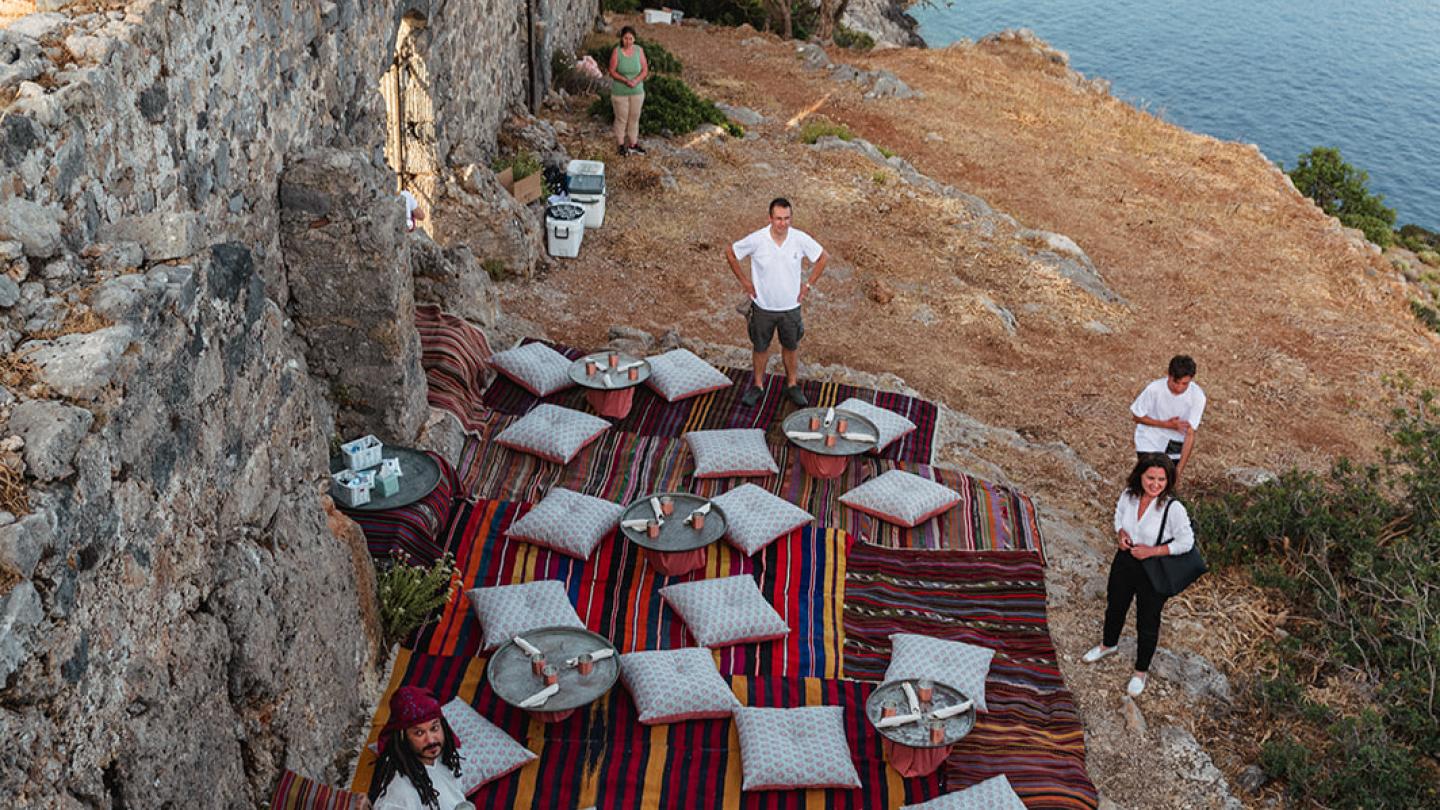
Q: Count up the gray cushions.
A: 15